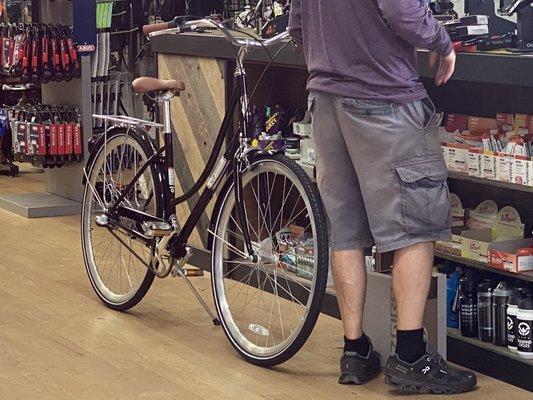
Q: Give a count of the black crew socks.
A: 2